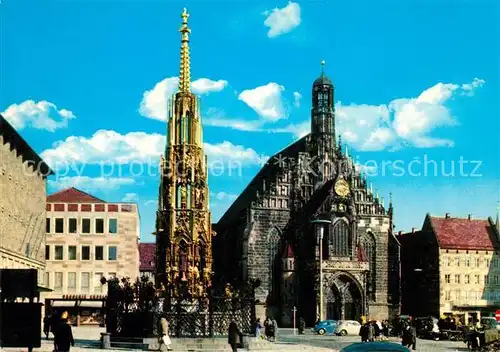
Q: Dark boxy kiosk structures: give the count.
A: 1